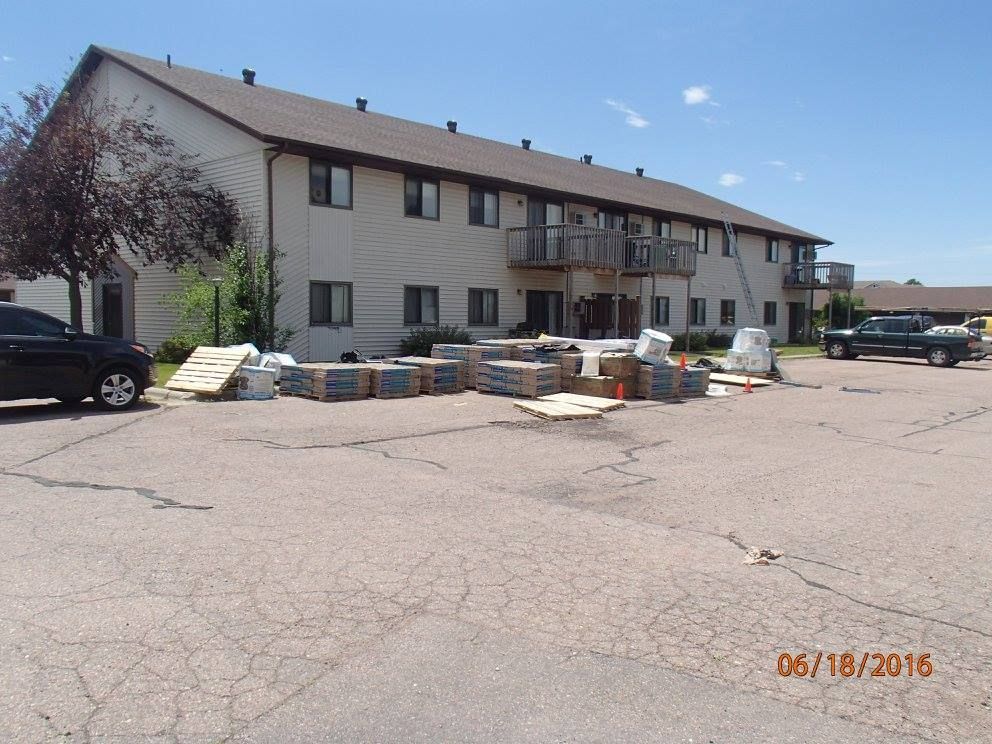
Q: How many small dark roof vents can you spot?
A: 6